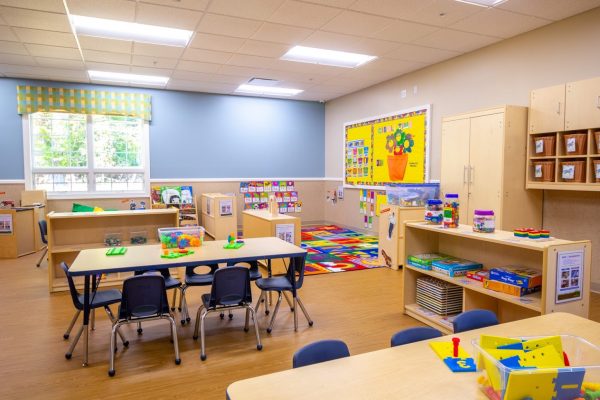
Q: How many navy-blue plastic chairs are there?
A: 11